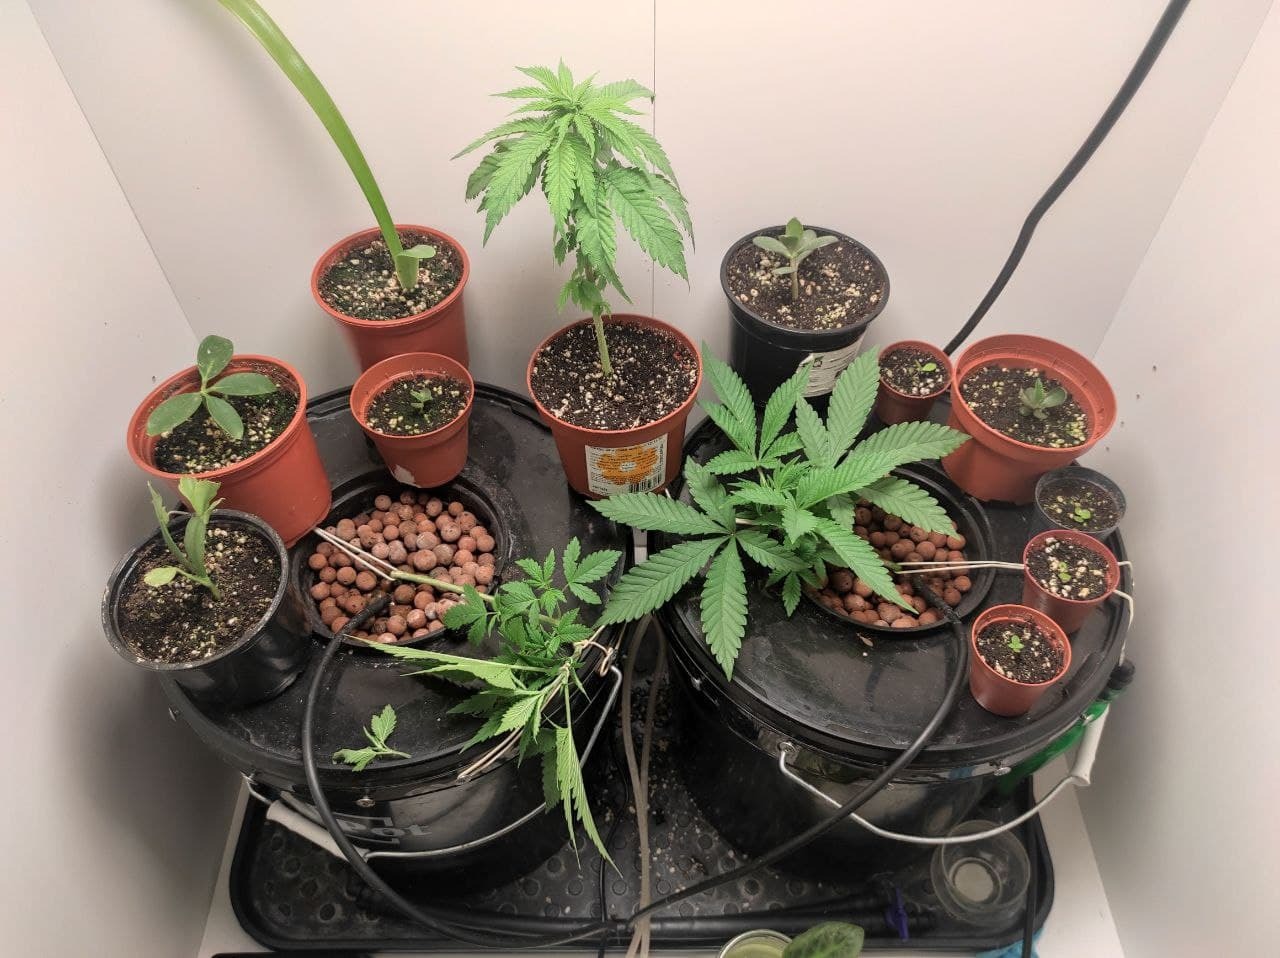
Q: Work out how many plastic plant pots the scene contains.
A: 11